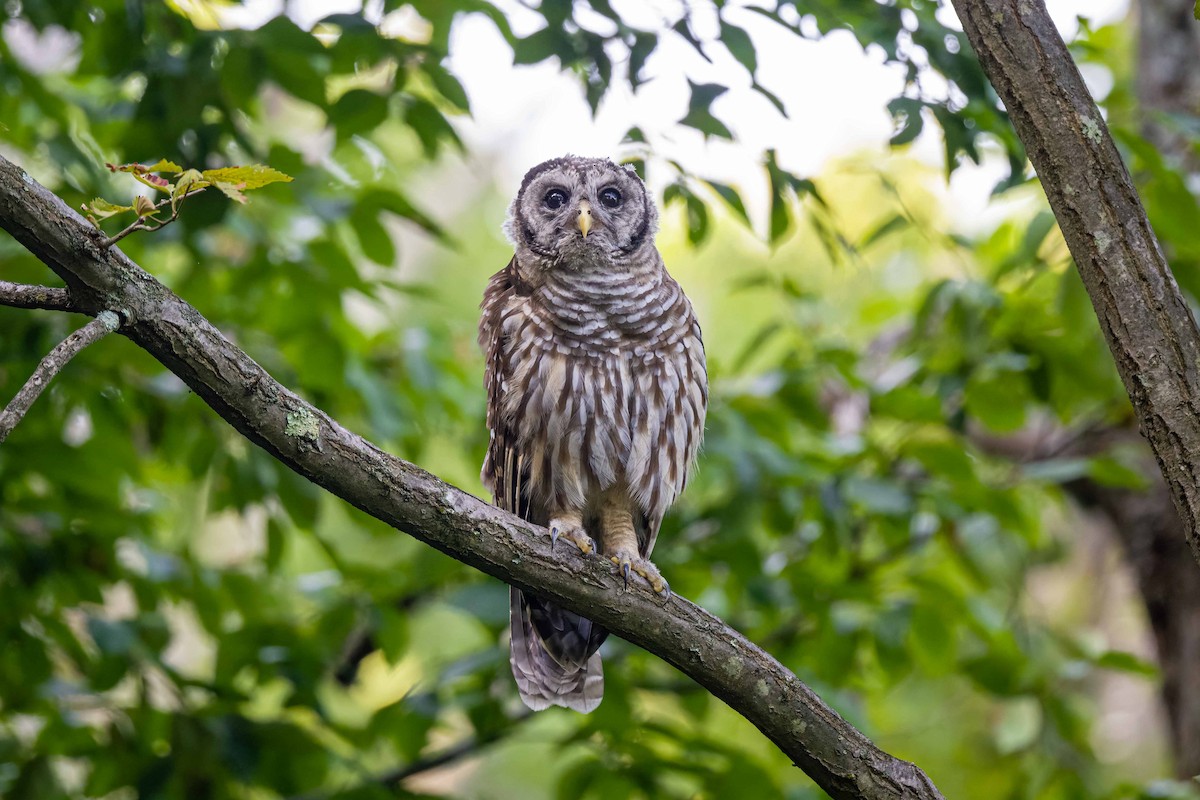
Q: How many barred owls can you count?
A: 1